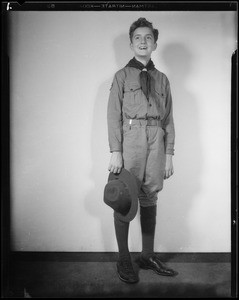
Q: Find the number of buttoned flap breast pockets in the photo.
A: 2